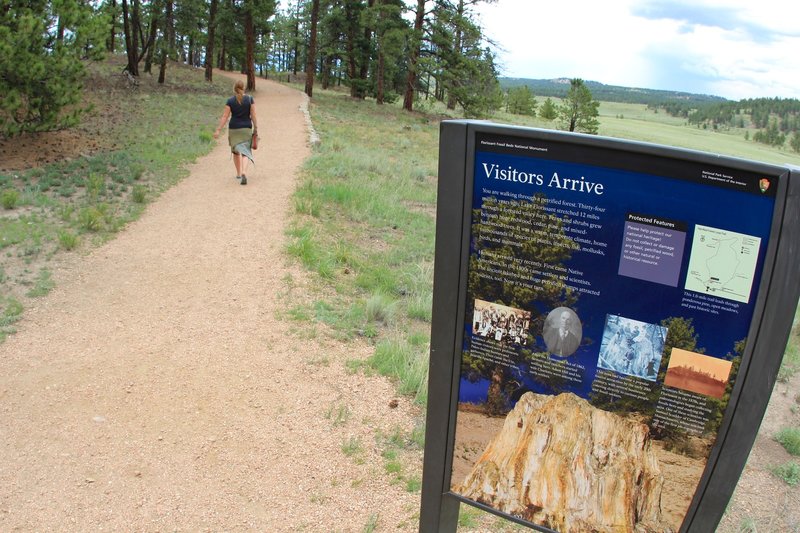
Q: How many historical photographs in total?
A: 4